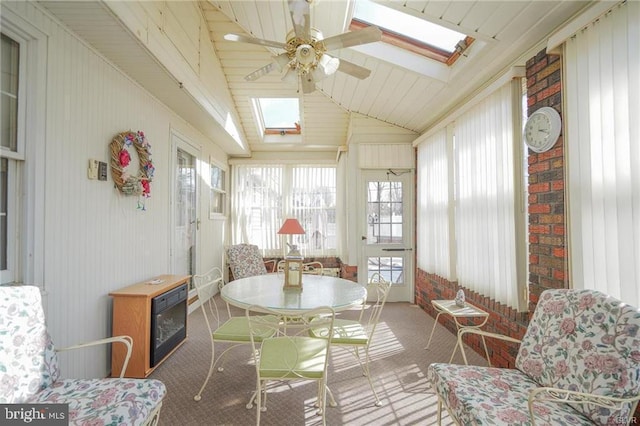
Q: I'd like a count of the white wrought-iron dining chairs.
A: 4